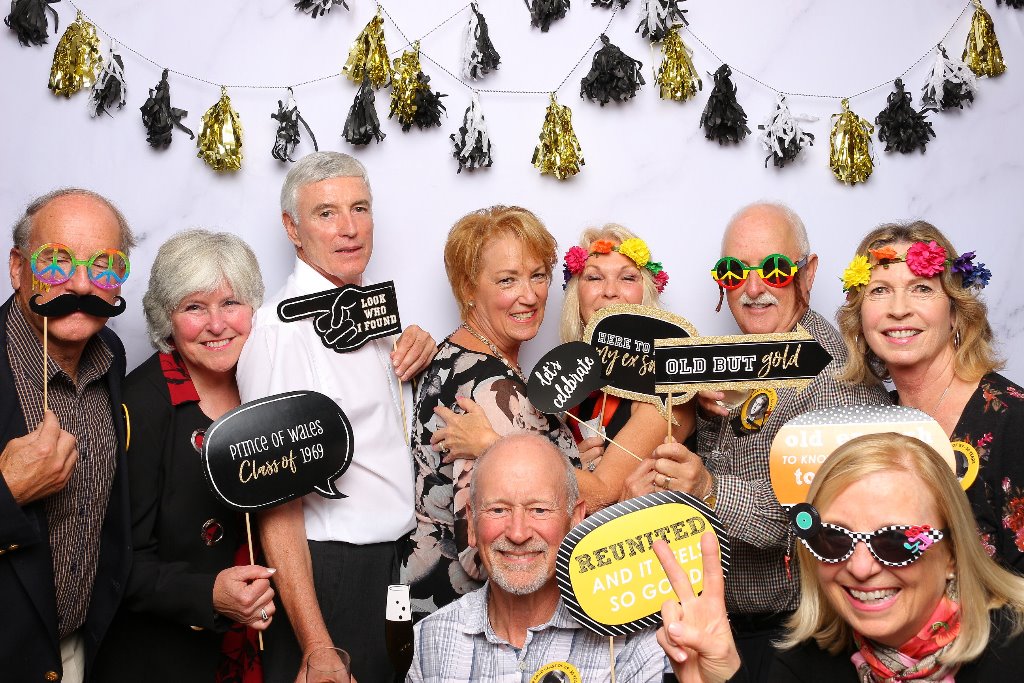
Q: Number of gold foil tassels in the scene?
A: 8